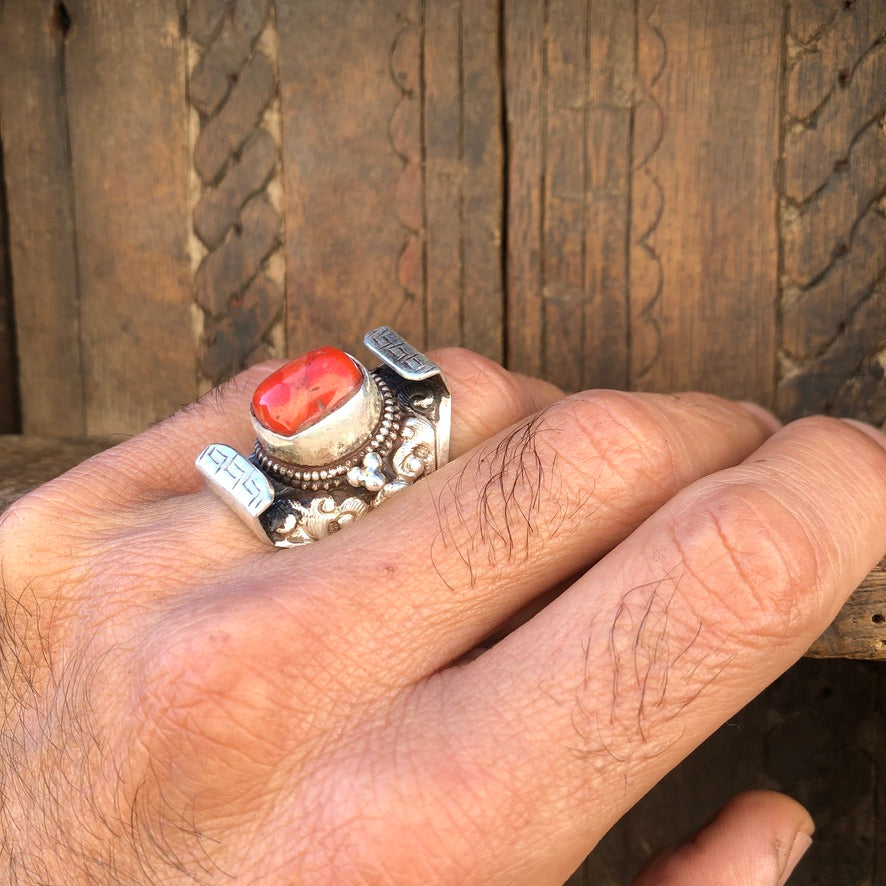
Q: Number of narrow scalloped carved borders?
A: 2